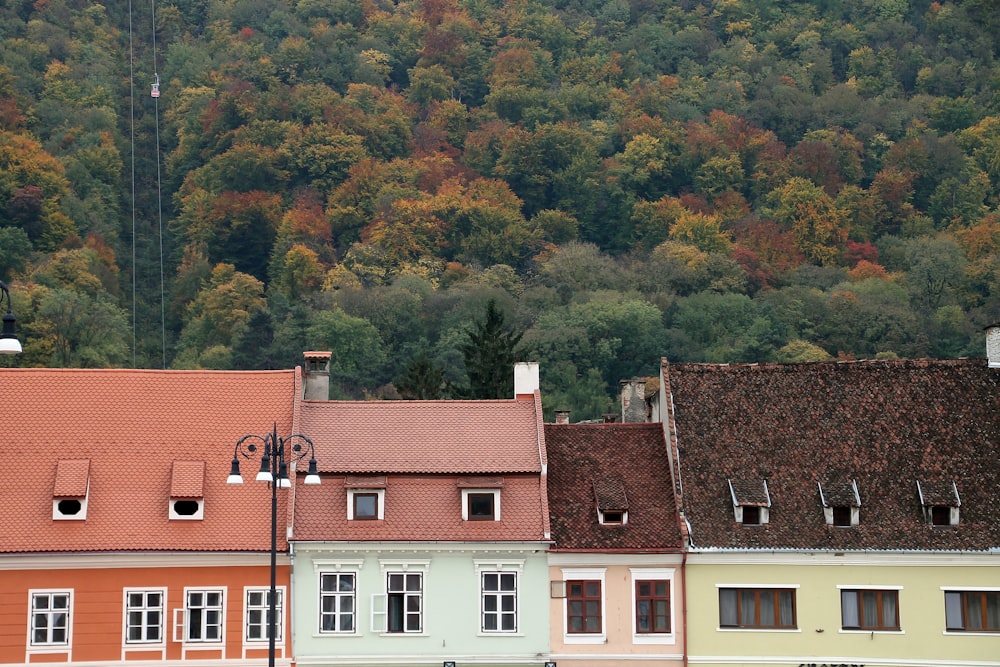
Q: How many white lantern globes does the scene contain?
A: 5